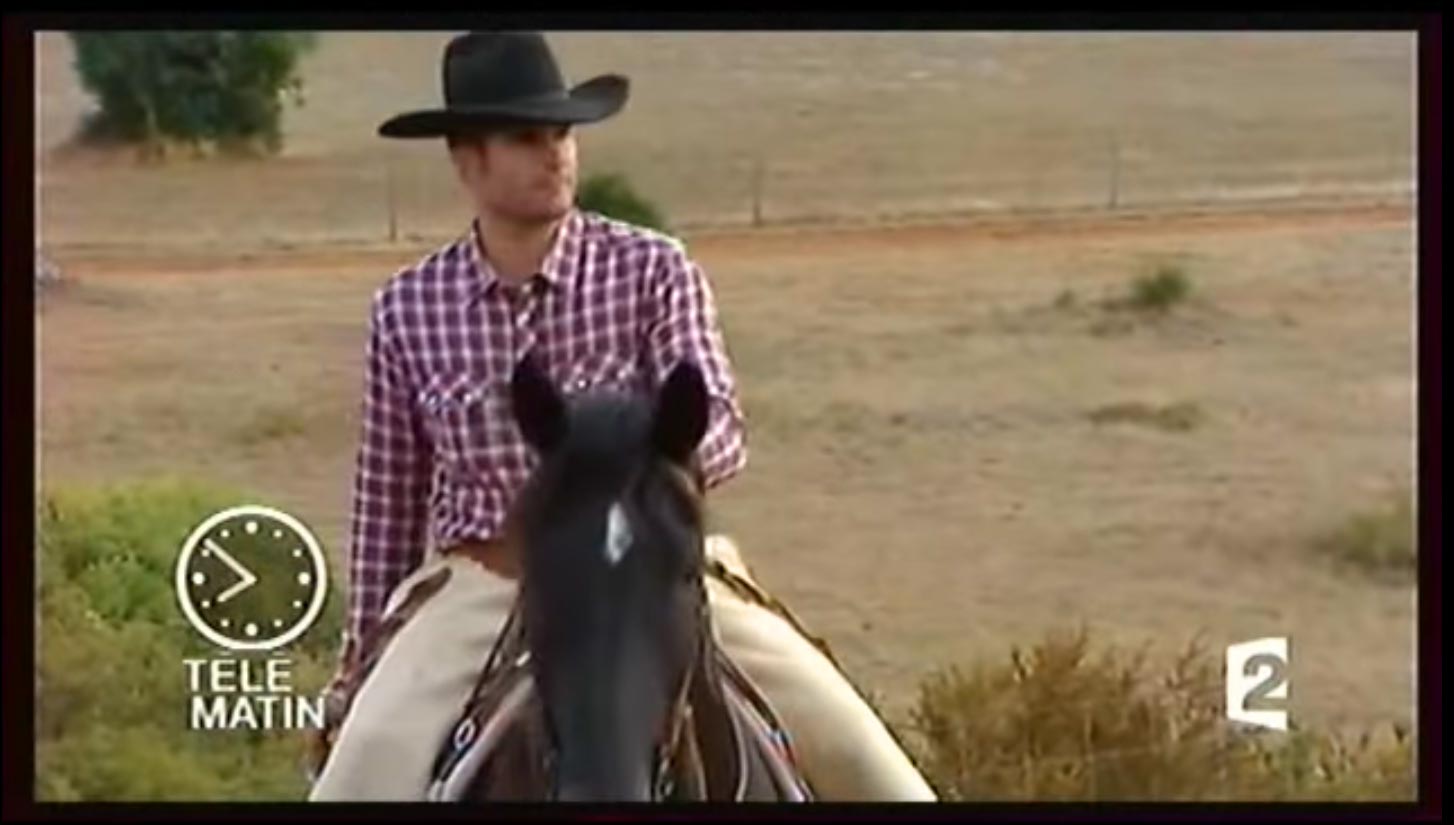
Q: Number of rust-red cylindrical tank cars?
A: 0